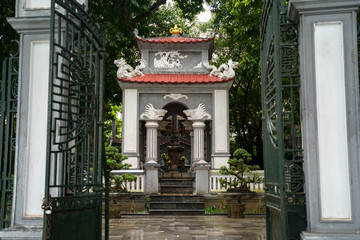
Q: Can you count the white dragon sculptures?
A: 2